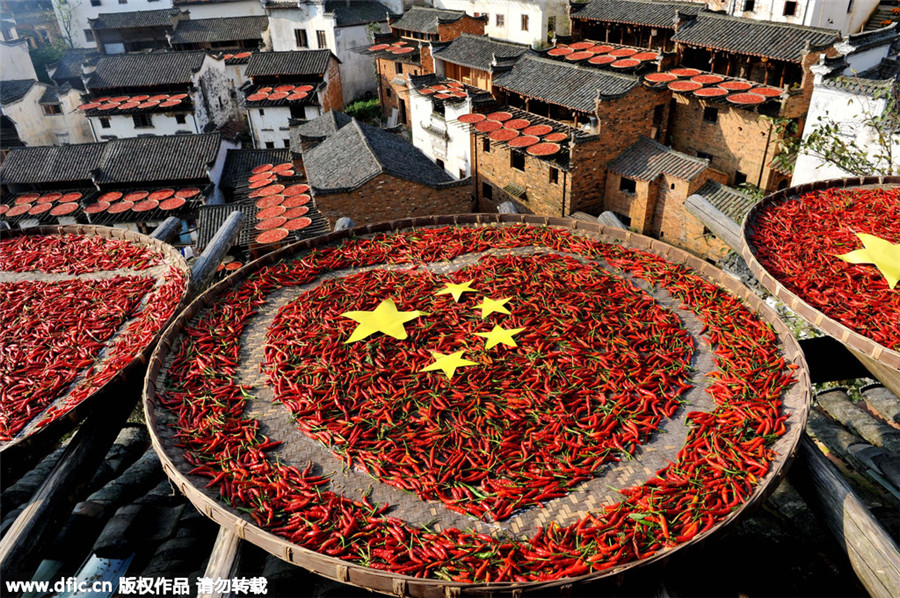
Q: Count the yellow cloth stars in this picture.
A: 6